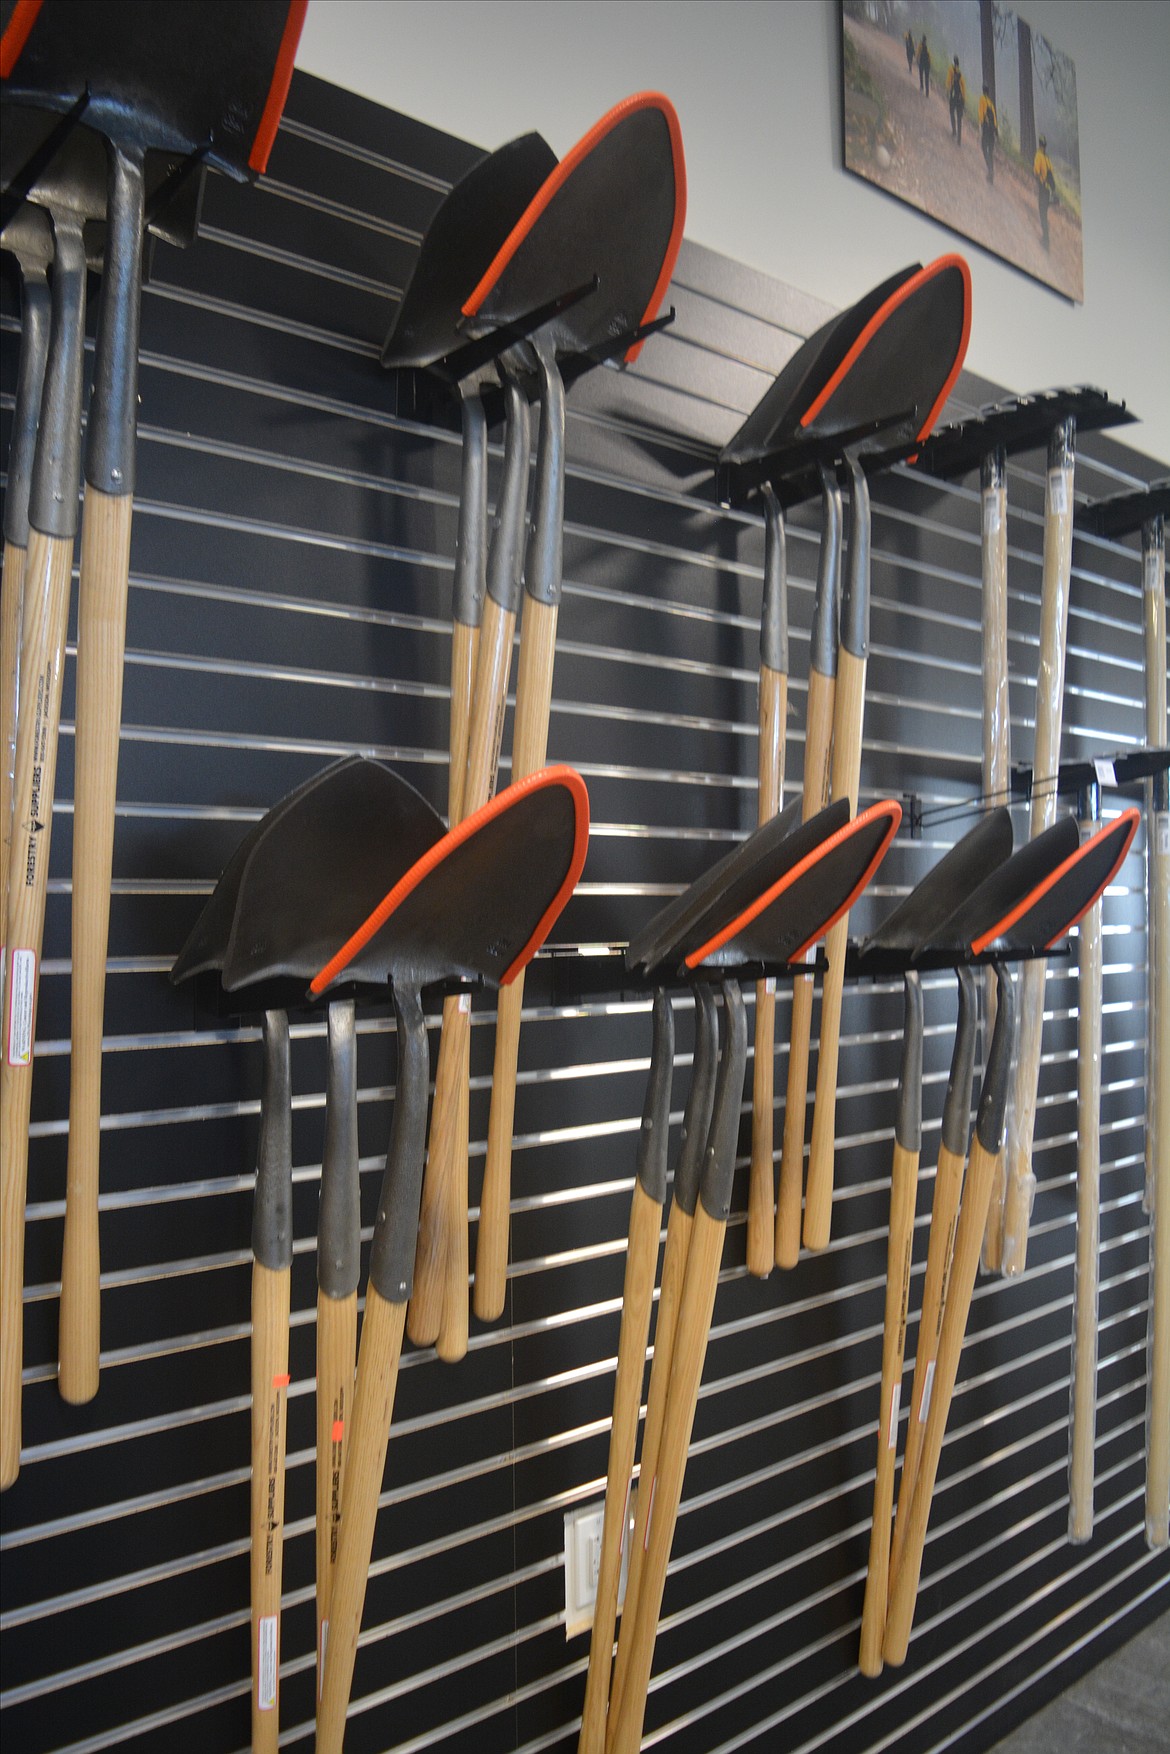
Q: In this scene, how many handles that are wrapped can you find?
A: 5